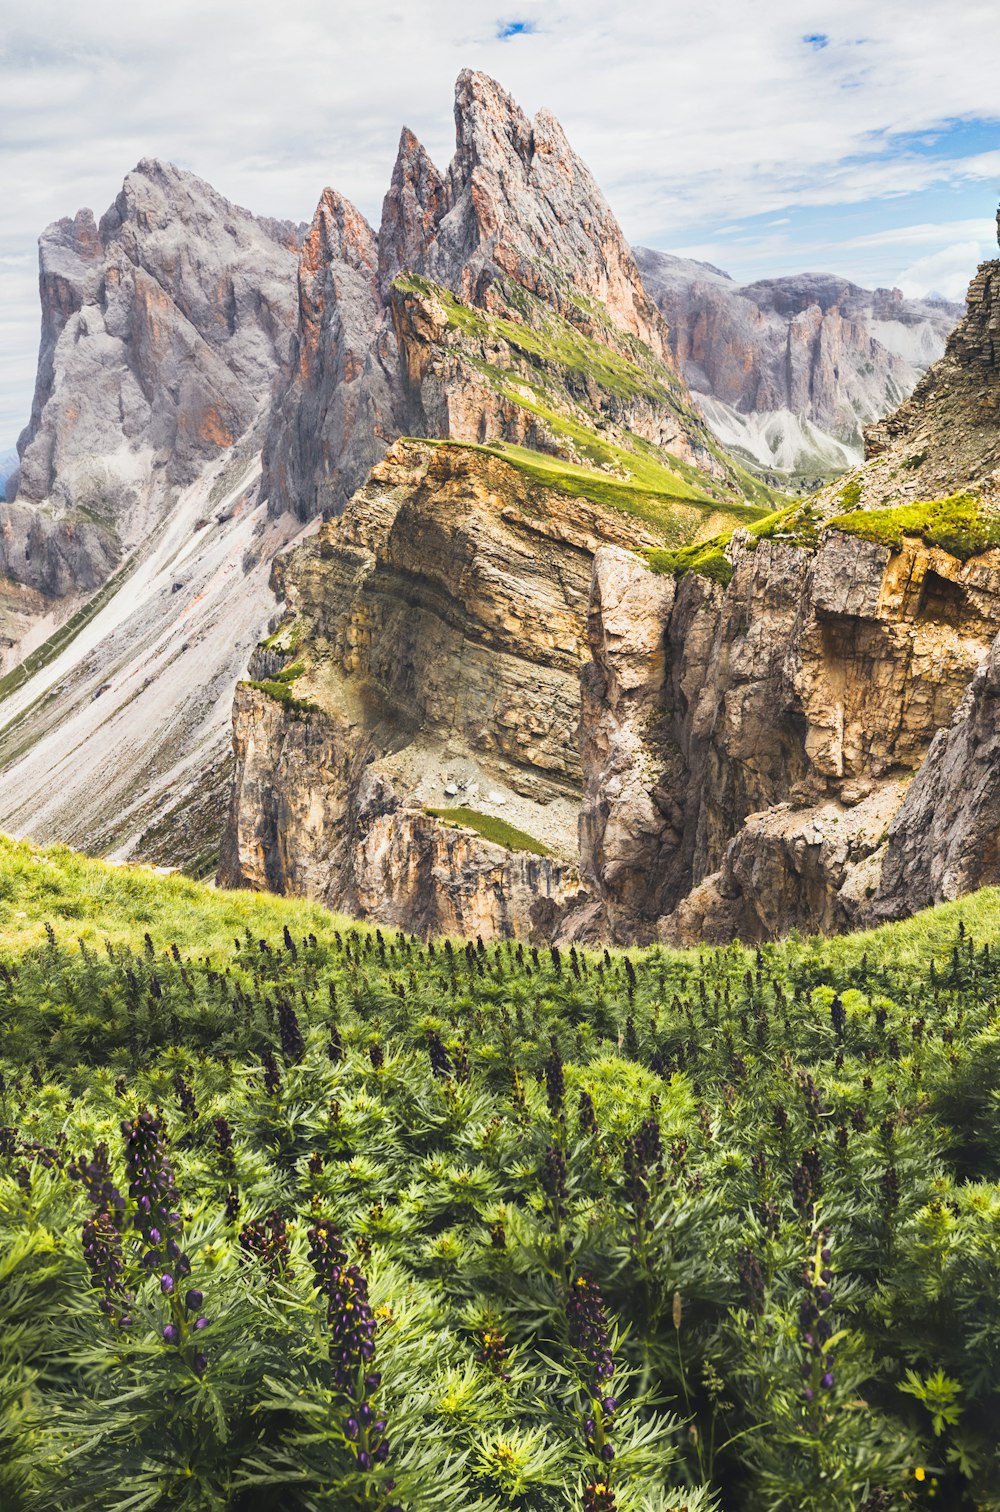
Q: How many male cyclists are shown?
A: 0